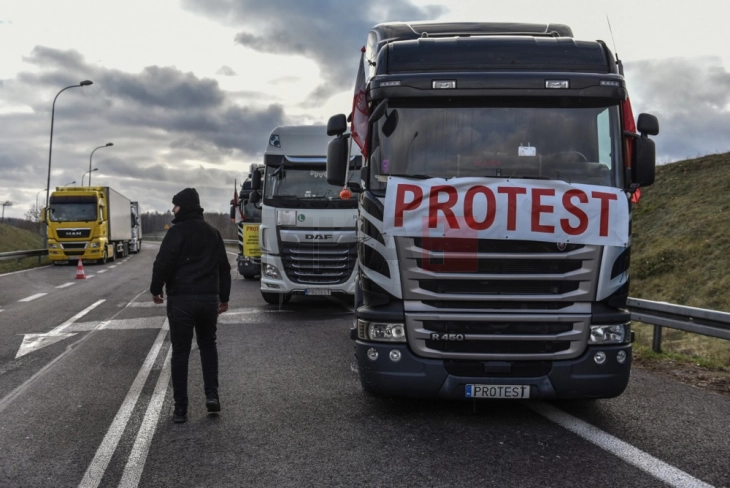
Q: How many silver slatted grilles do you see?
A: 2